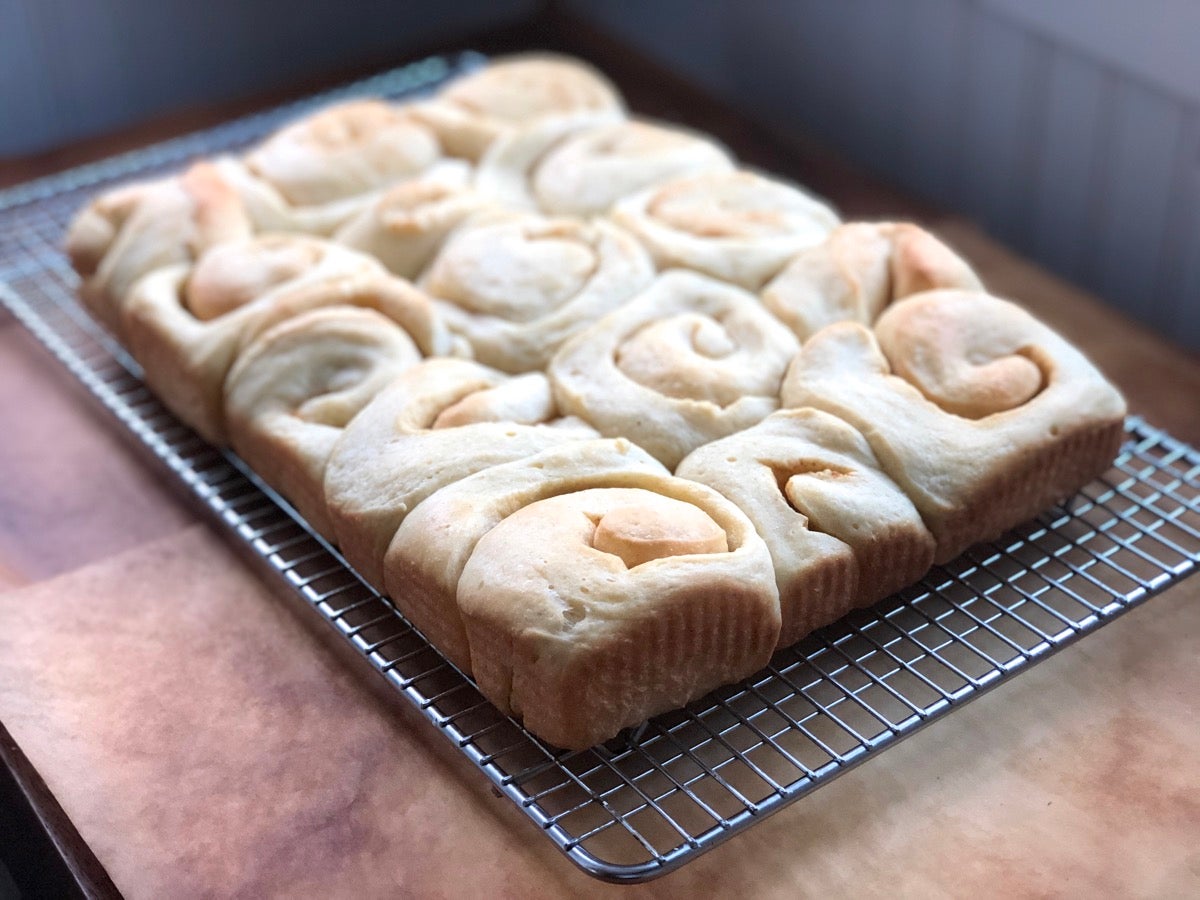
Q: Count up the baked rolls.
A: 15